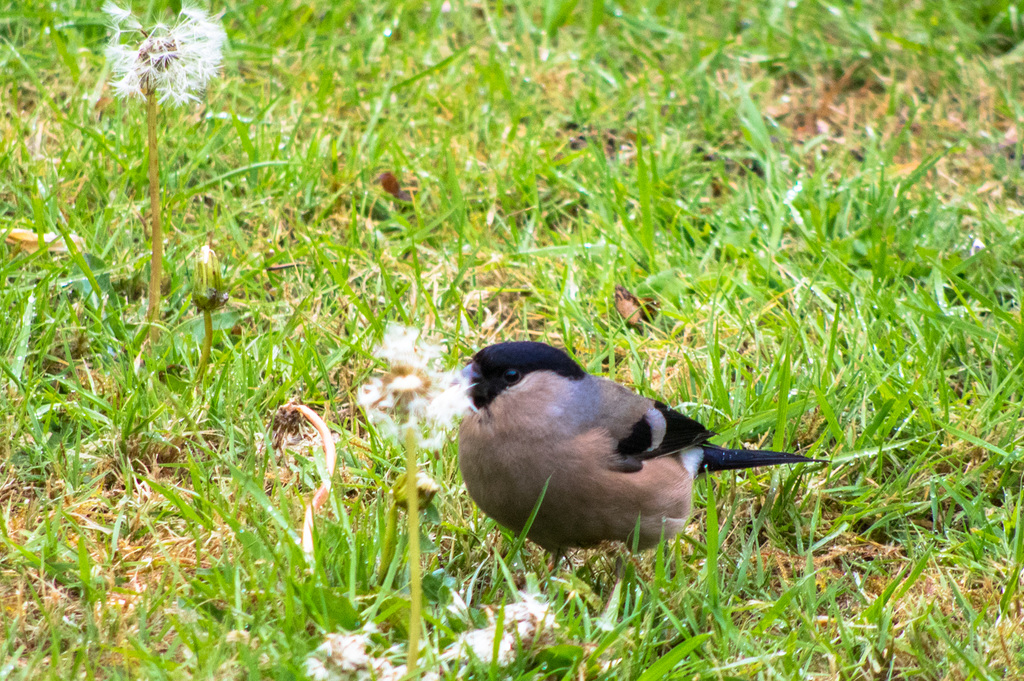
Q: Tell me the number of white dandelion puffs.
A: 2